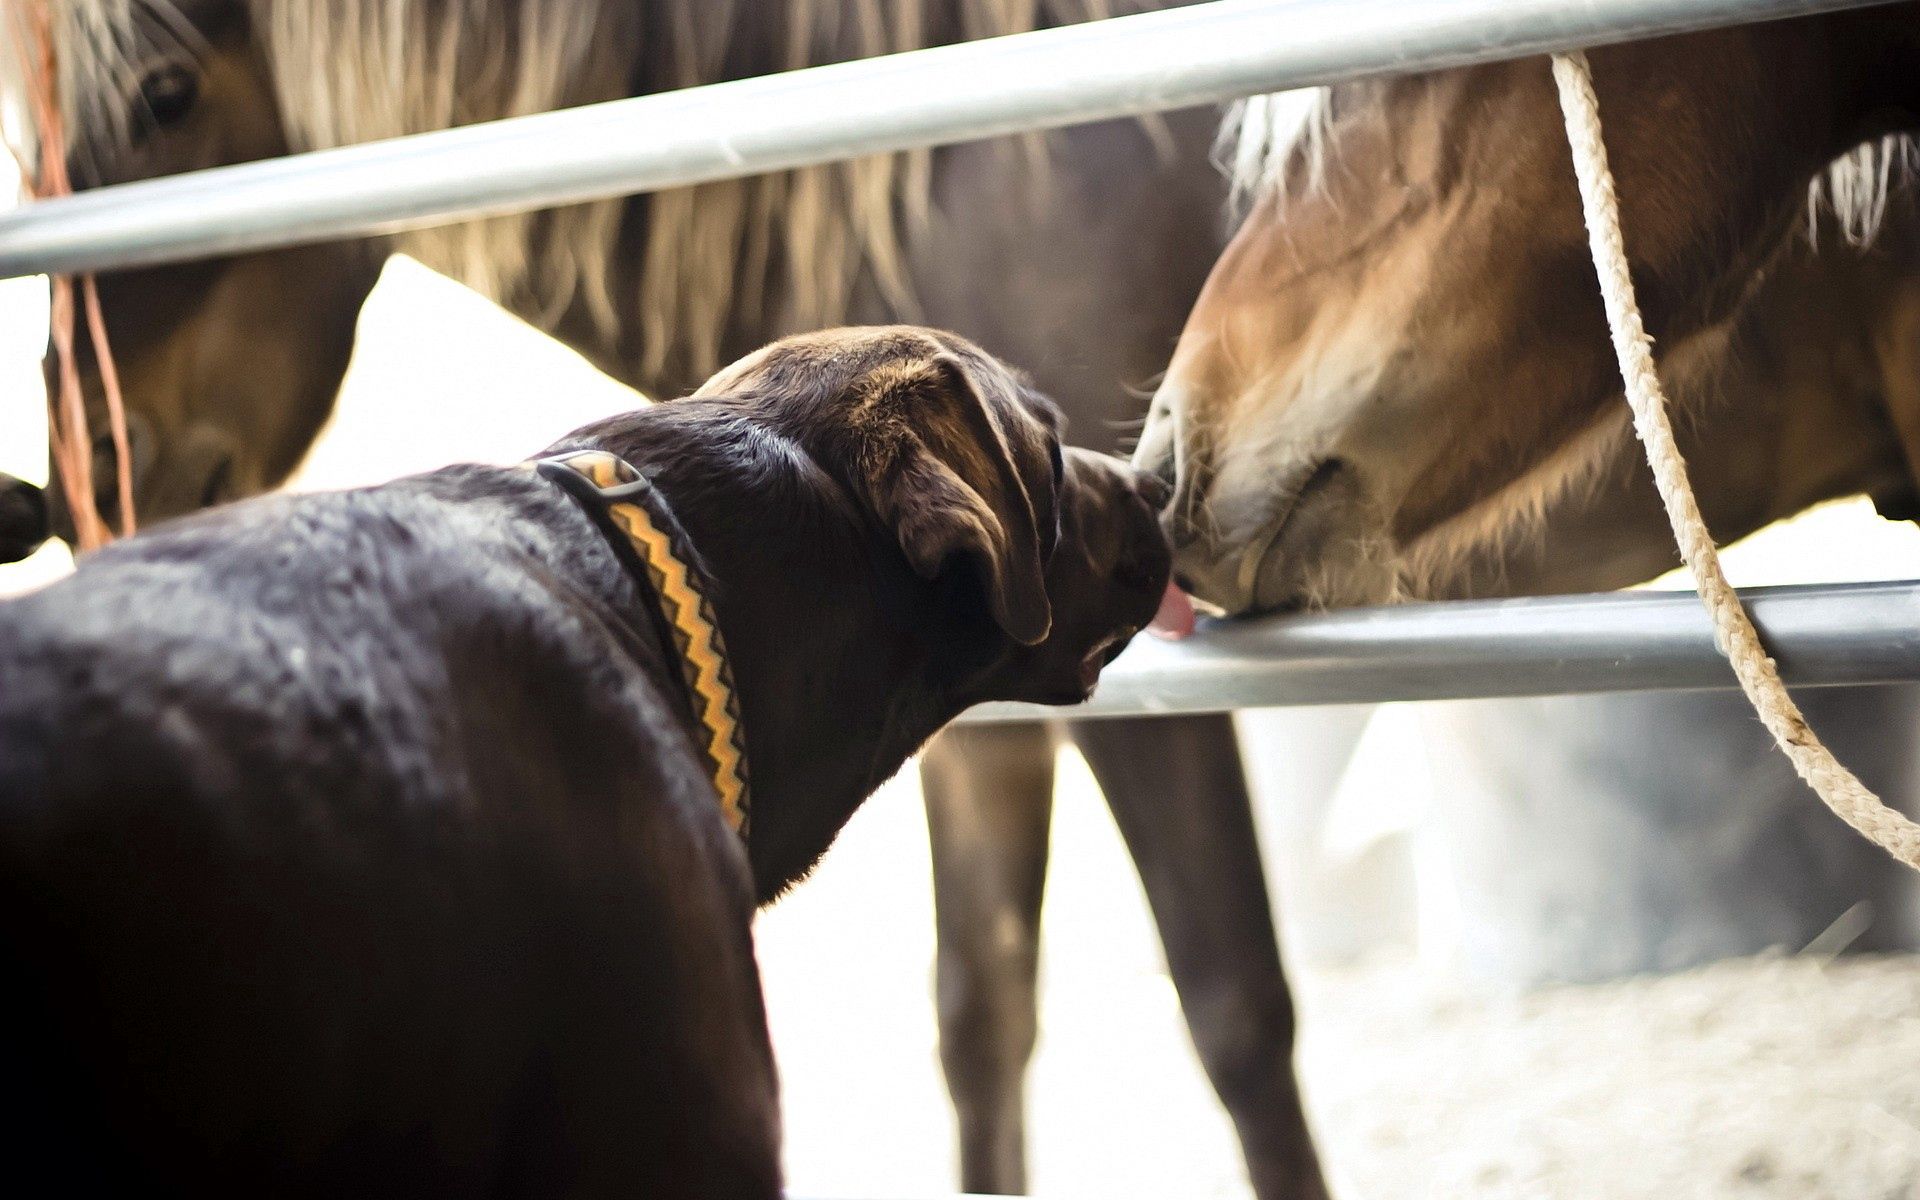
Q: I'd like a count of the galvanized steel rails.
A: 2